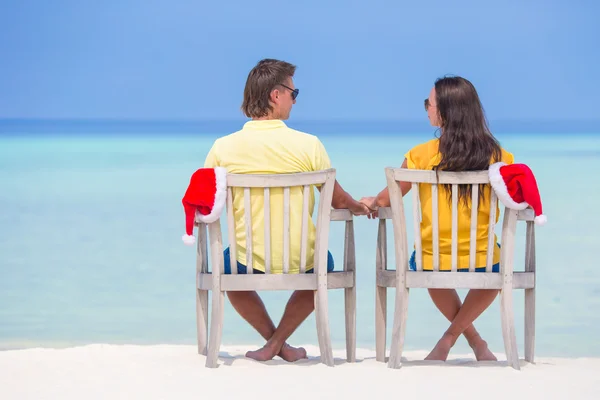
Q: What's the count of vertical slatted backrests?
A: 2